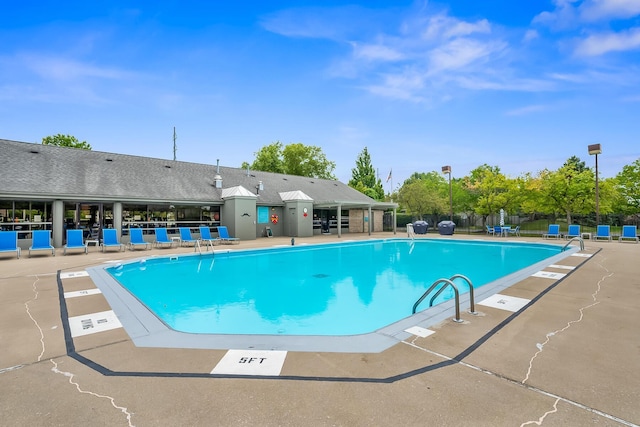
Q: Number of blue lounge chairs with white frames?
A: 13